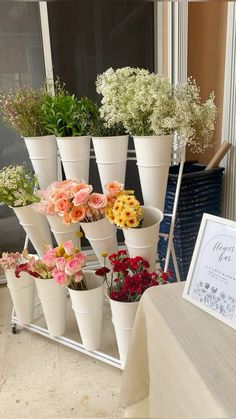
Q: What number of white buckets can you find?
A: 12